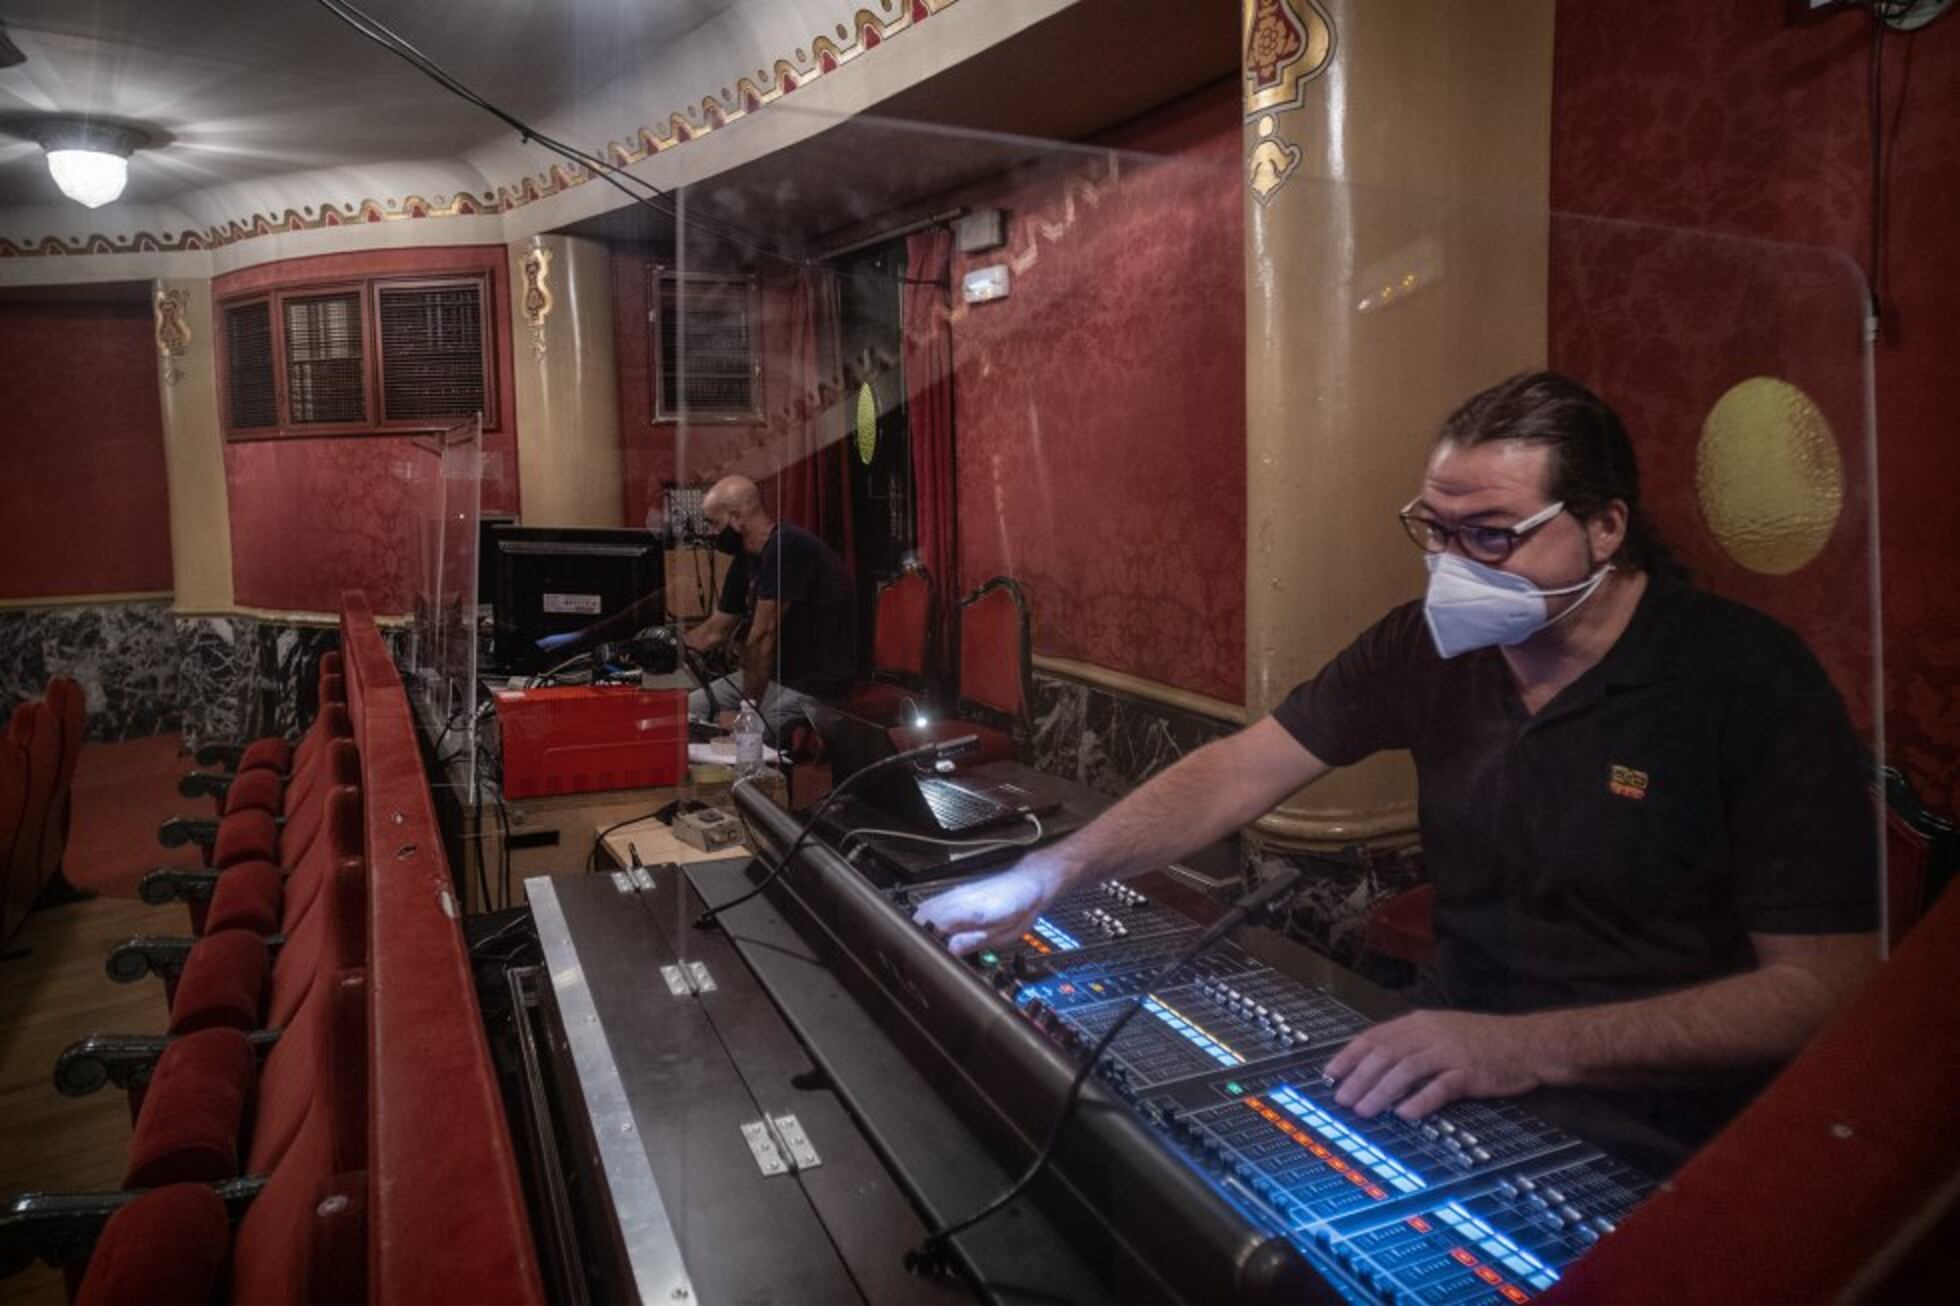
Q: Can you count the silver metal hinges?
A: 3